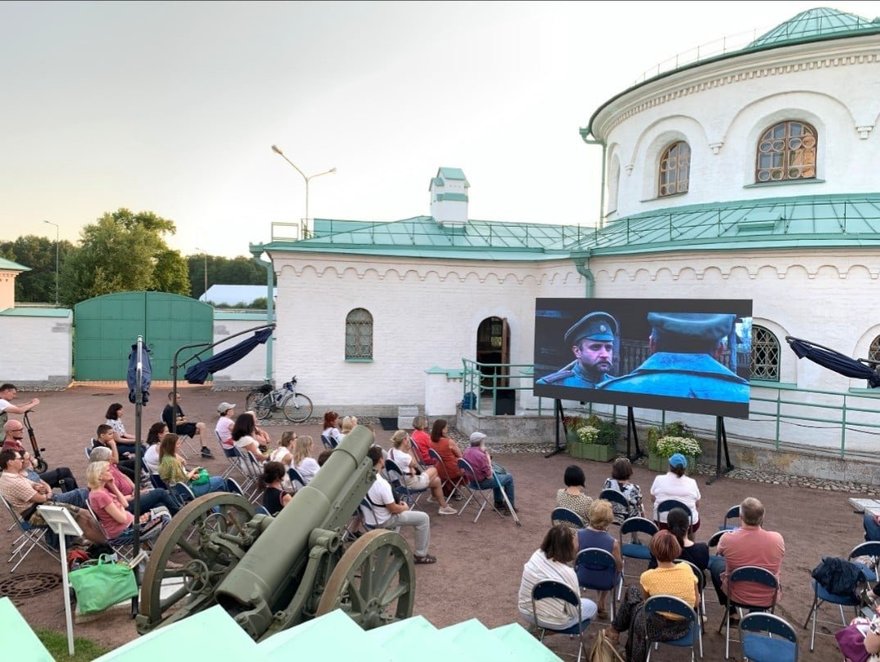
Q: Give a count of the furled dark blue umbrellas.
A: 3